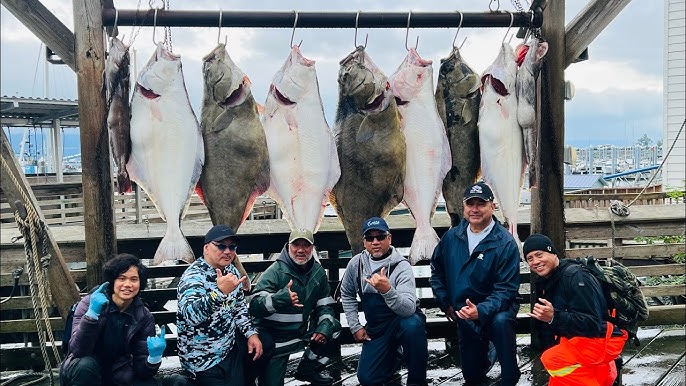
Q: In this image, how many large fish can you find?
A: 7